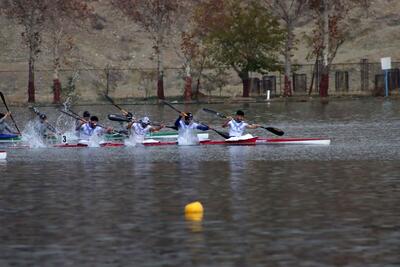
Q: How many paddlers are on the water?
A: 8